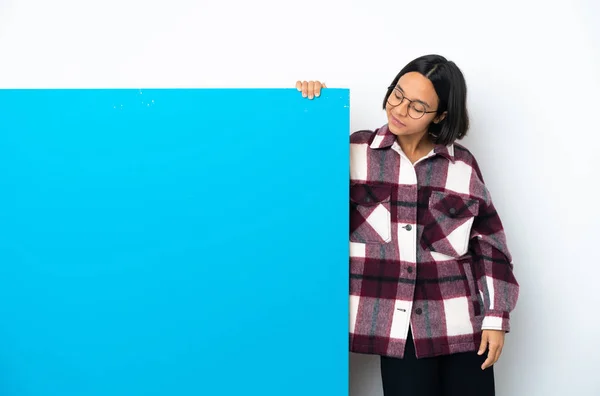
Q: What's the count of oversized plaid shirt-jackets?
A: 1